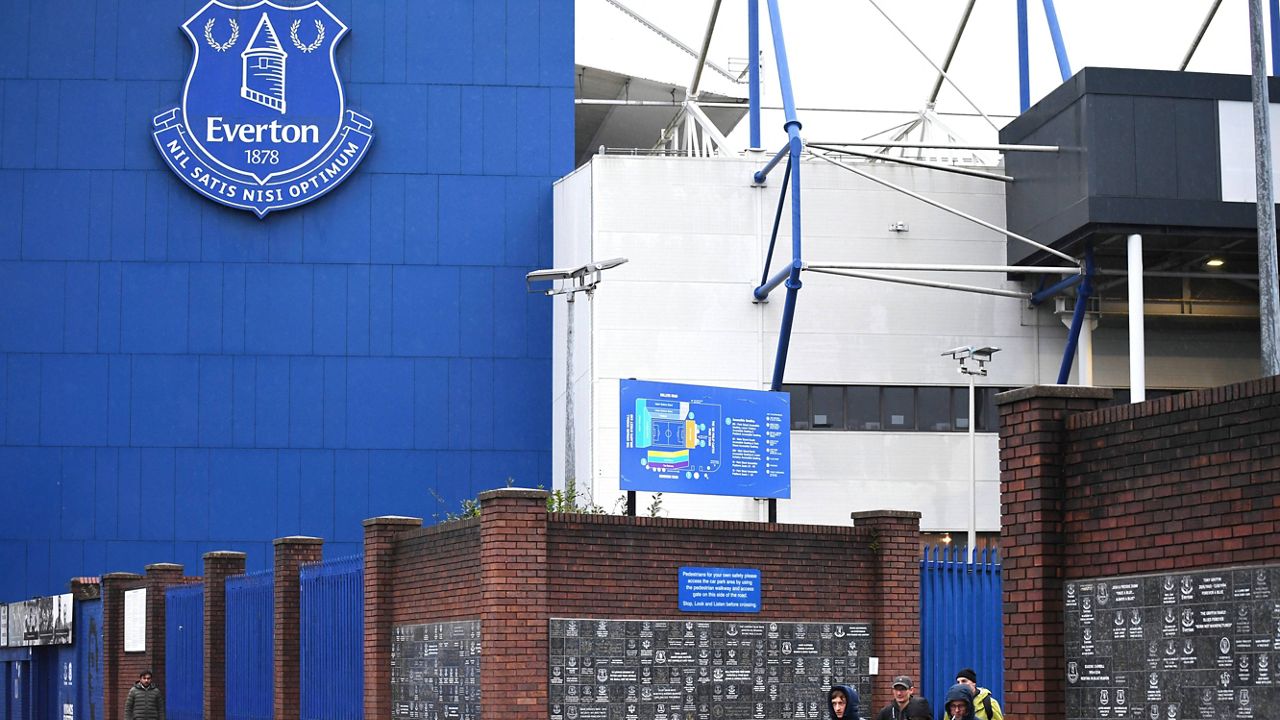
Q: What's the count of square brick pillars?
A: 8